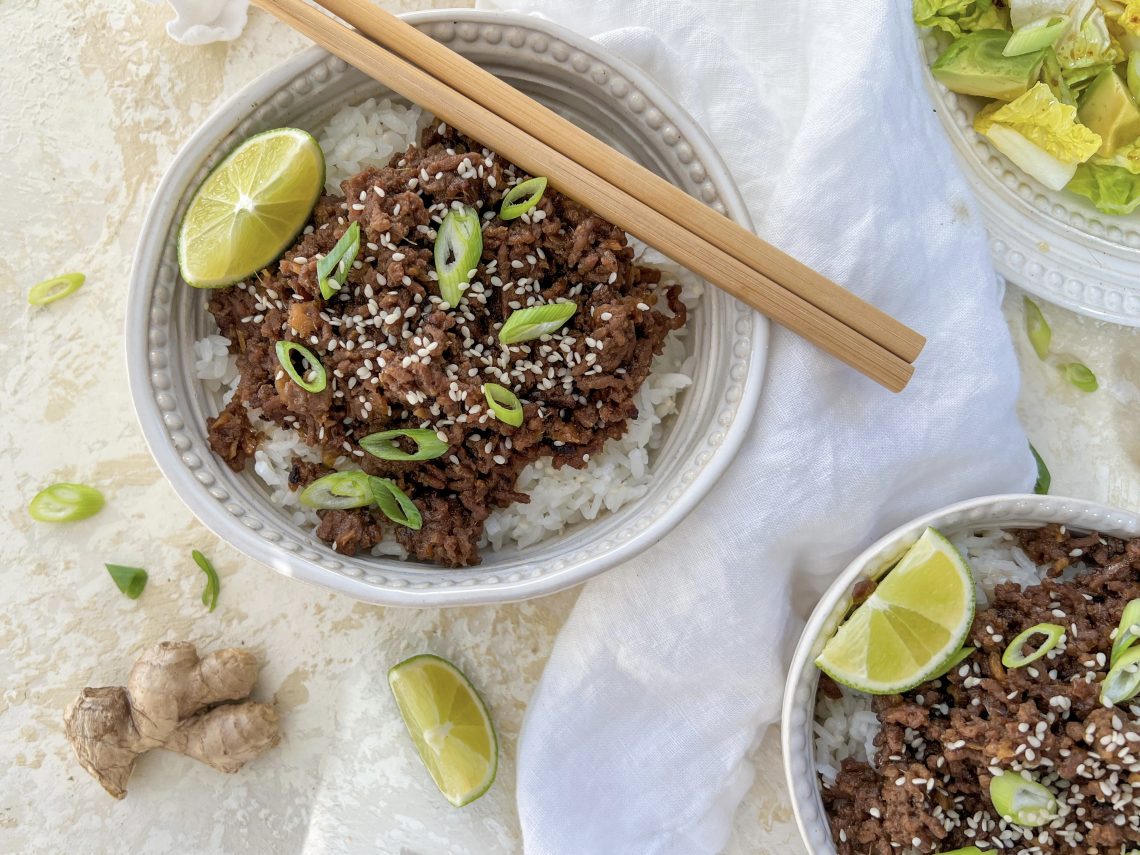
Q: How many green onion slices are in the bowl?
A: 9